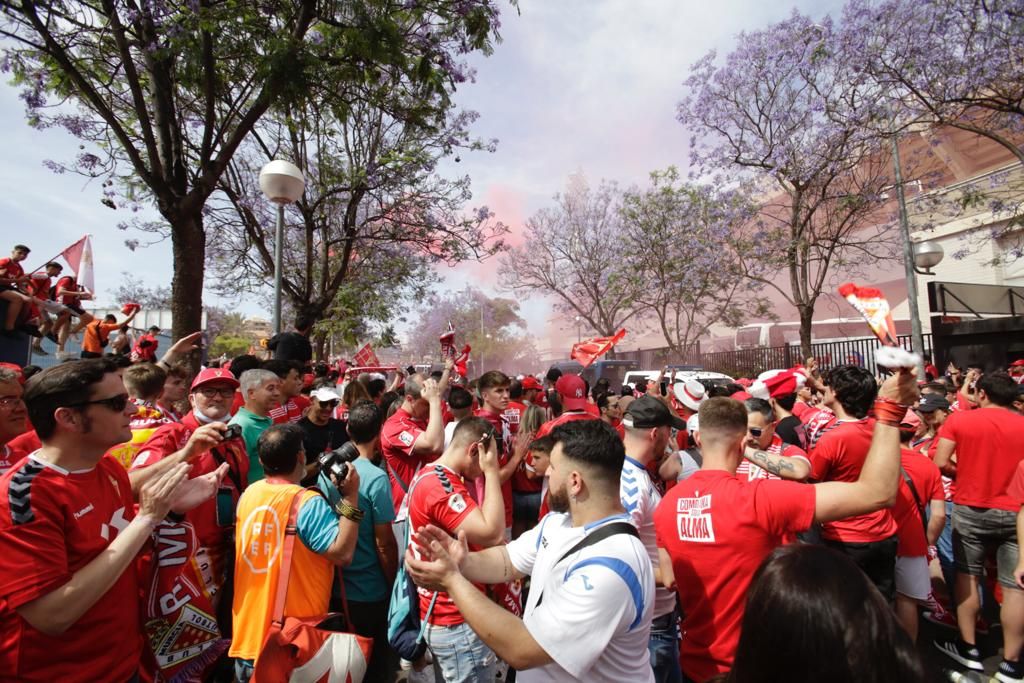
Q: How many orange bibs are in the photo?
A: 1